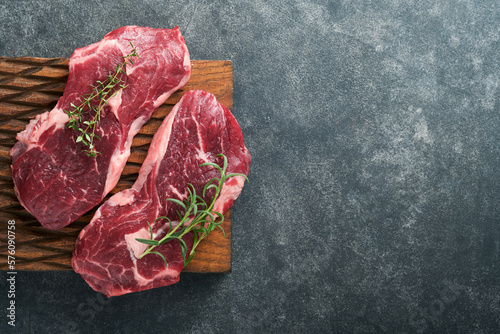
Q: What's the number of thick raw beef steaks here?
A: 2